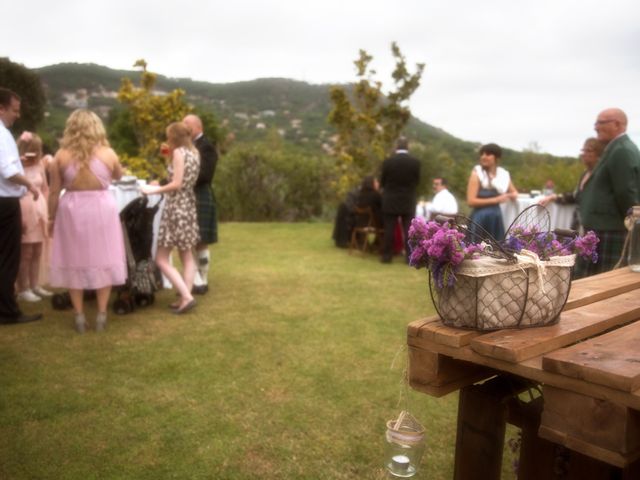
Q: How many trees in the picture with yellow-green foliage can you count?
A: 2